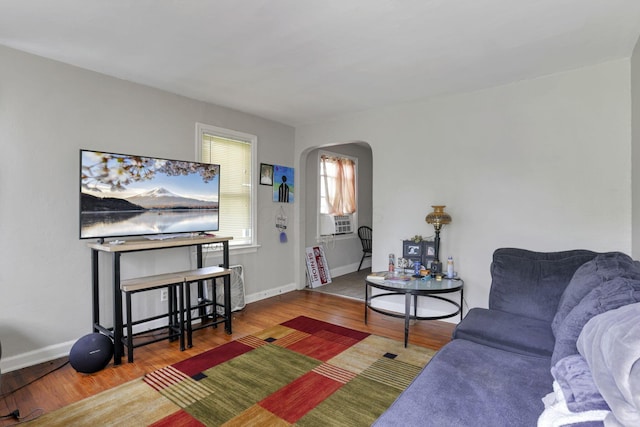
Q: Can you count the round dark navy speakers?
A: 1